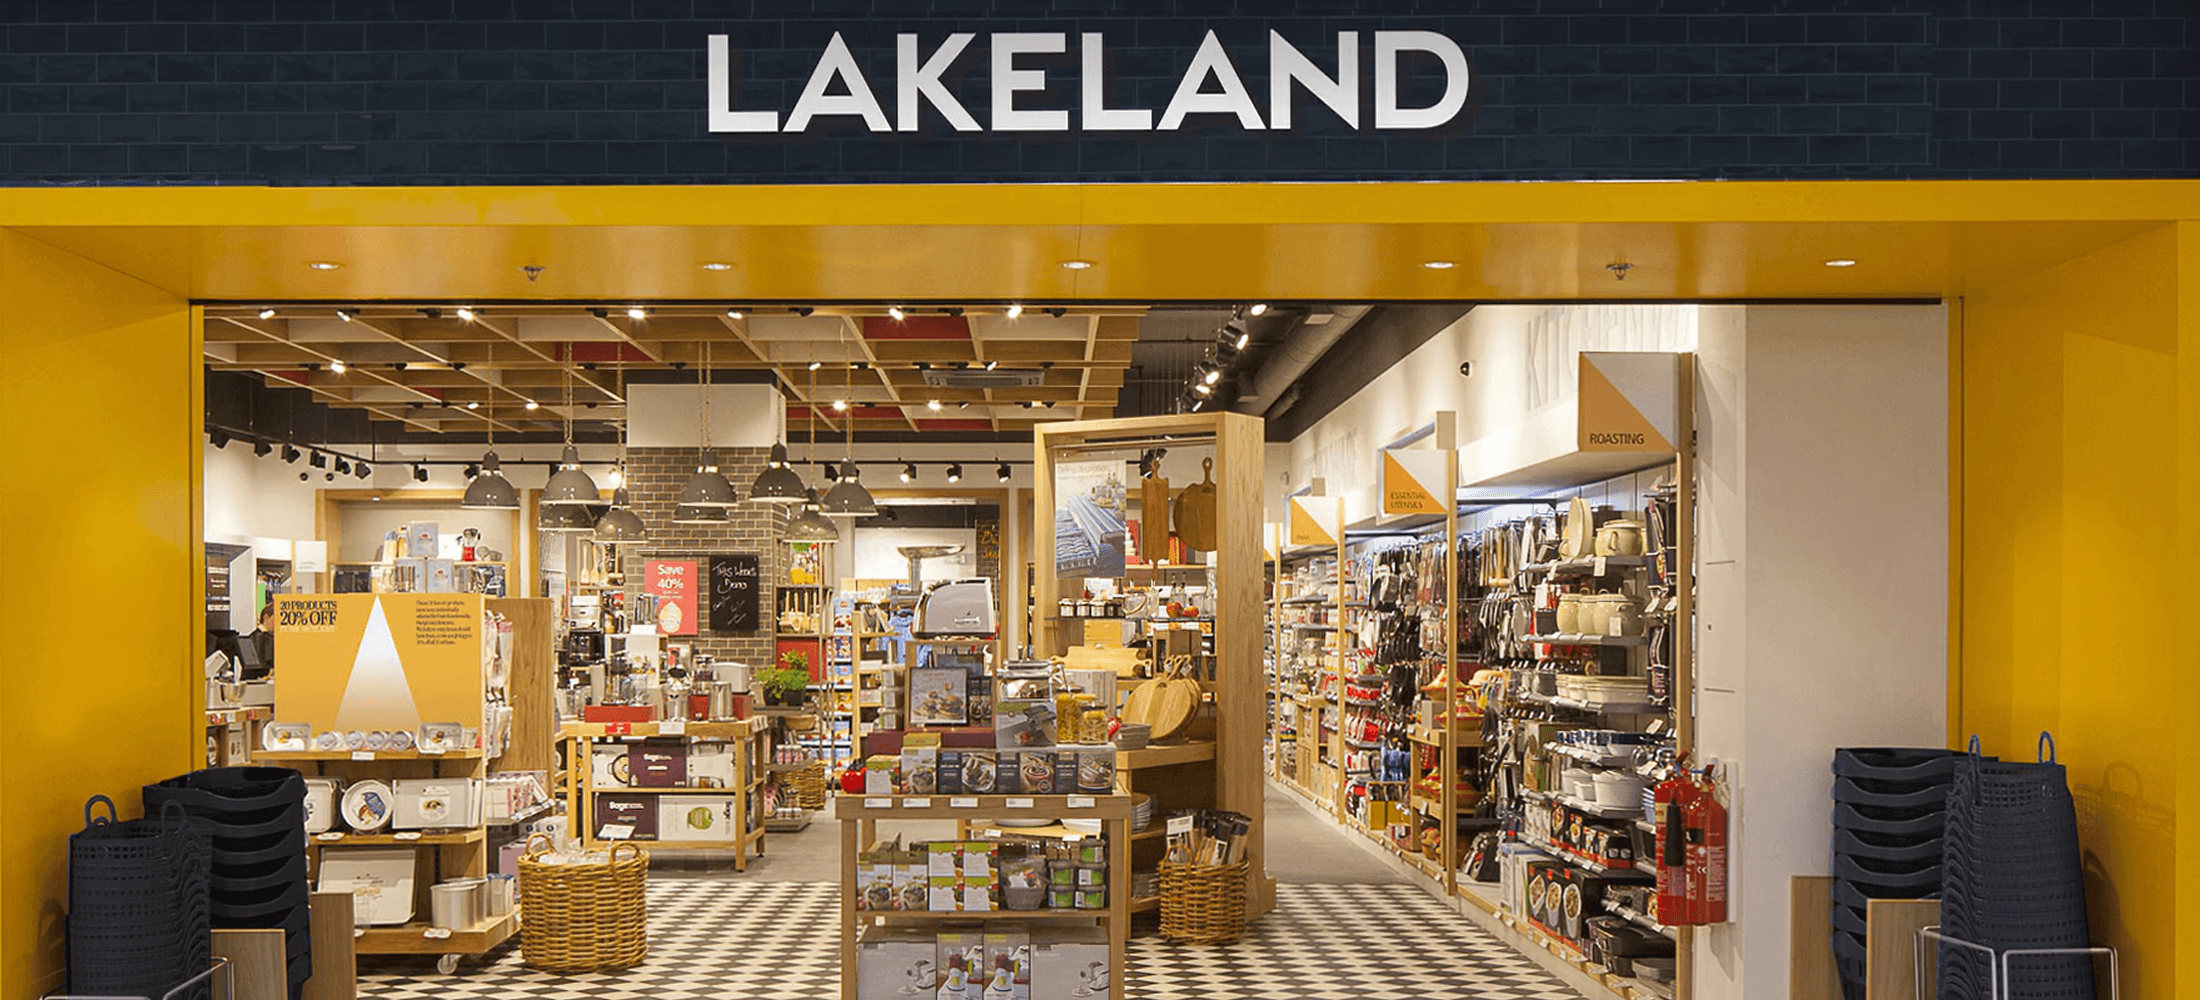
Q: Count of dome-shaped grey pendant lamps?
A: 9